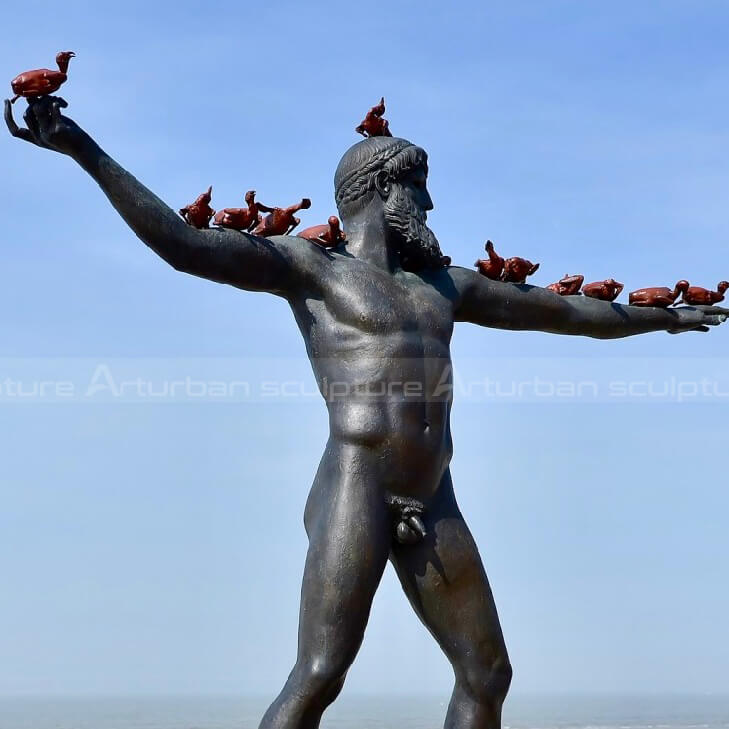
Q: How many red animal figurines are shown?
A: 12